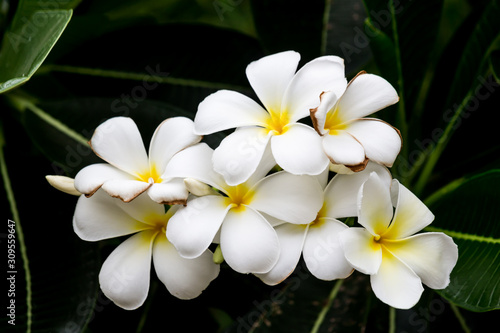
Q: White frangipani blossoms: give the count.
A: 7